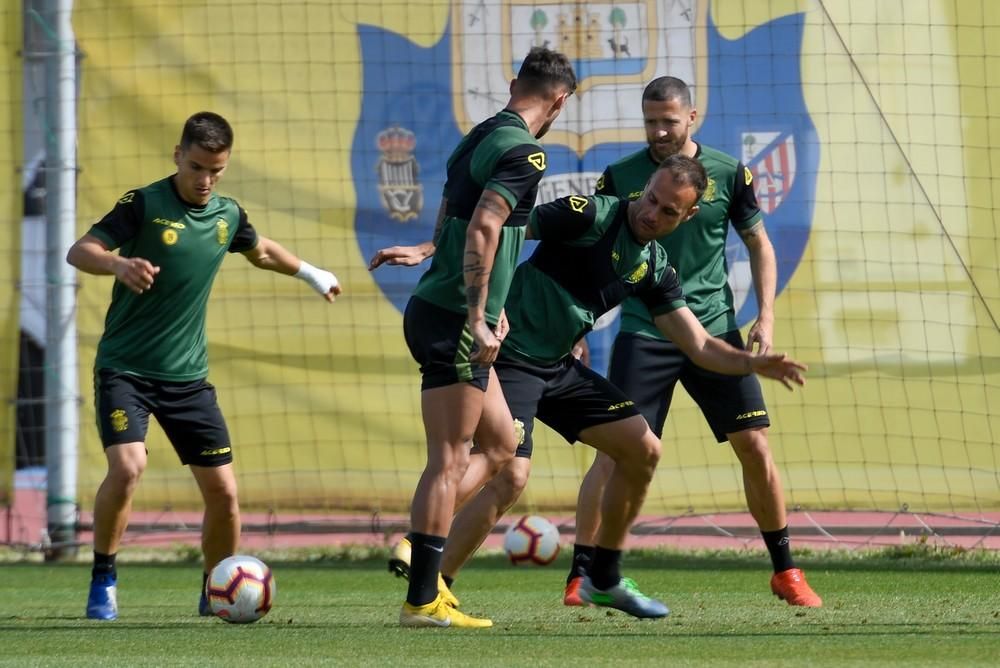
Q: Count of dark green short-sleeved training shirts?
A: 4